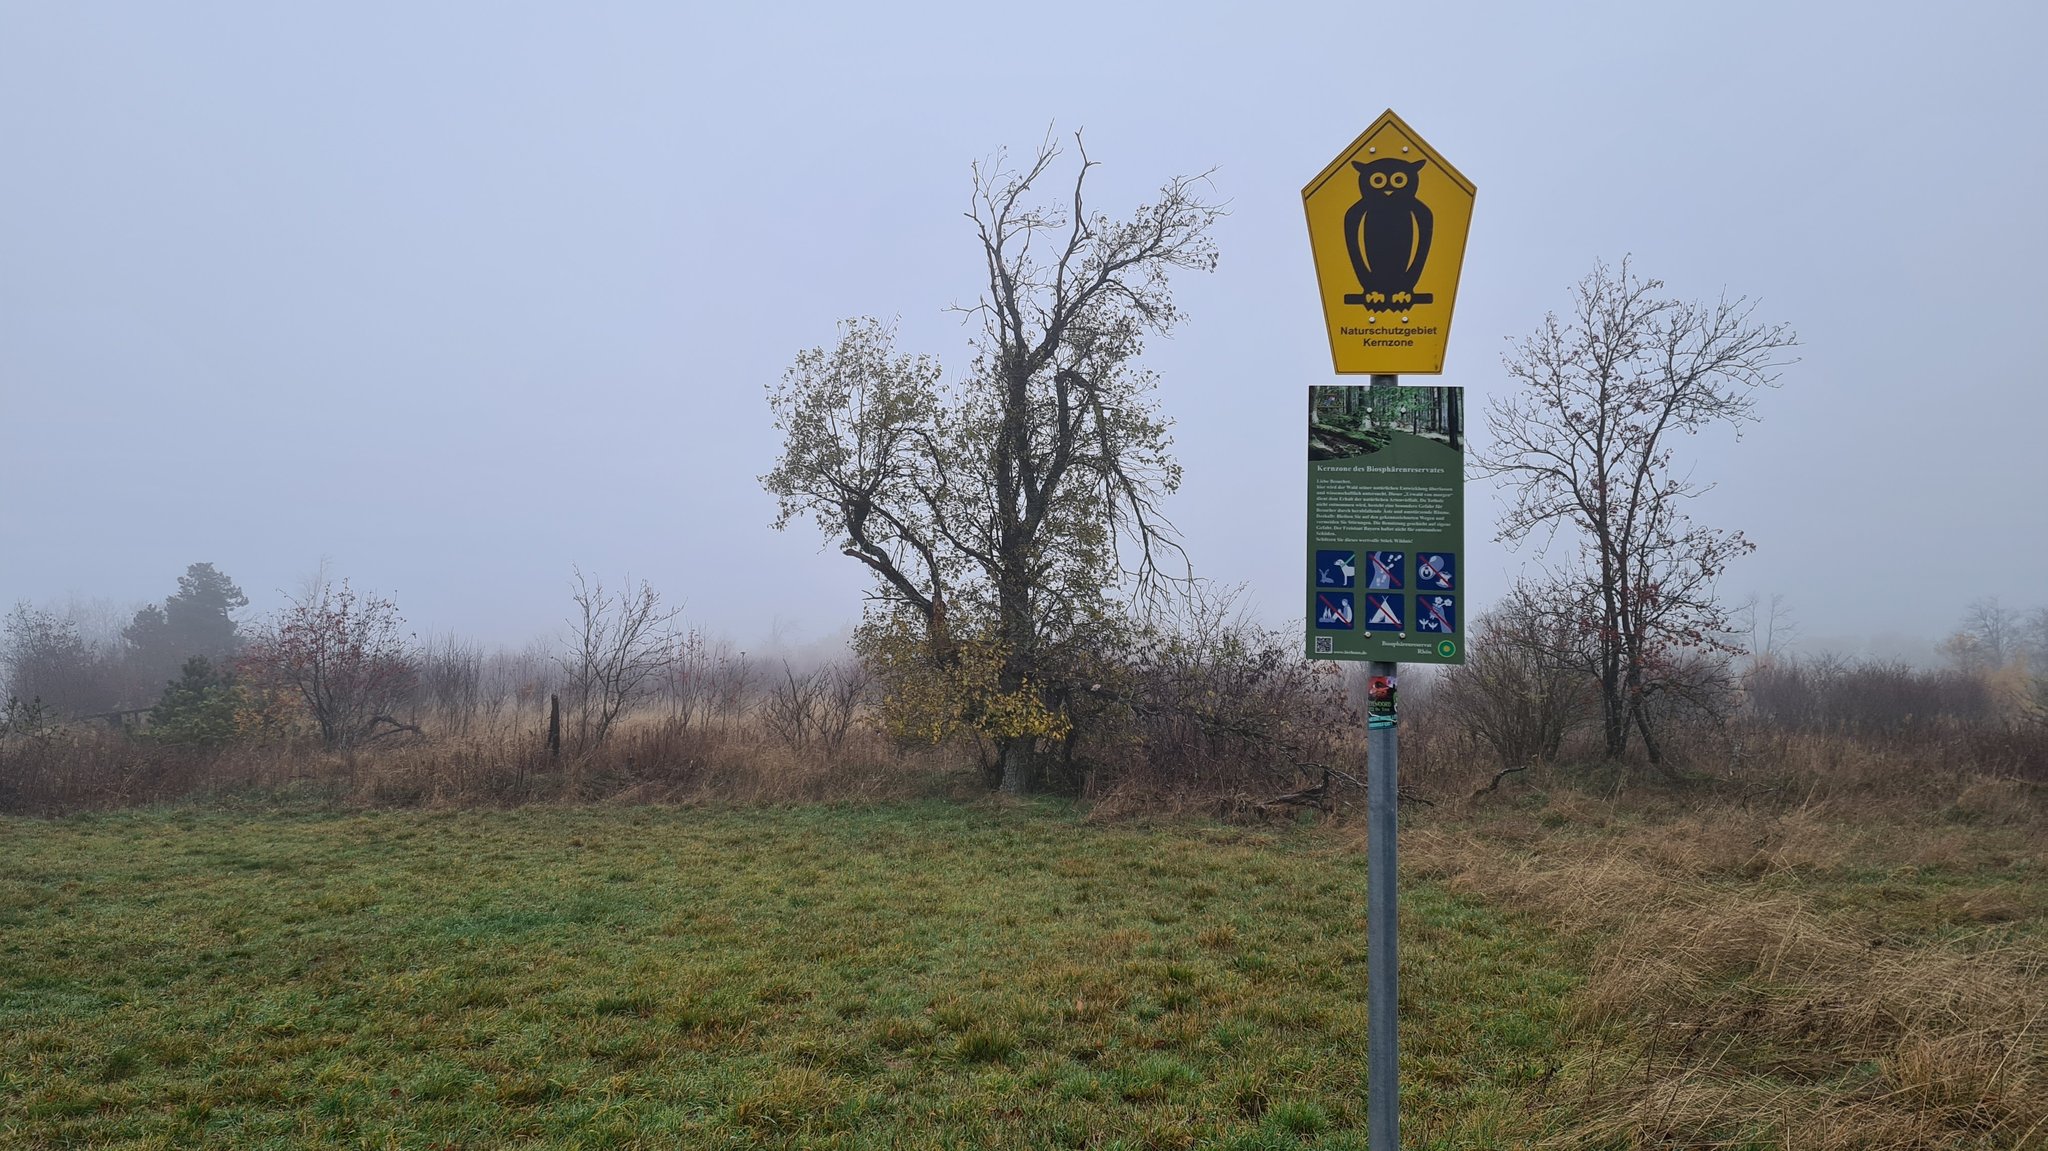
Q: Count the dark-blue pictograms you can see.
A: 6